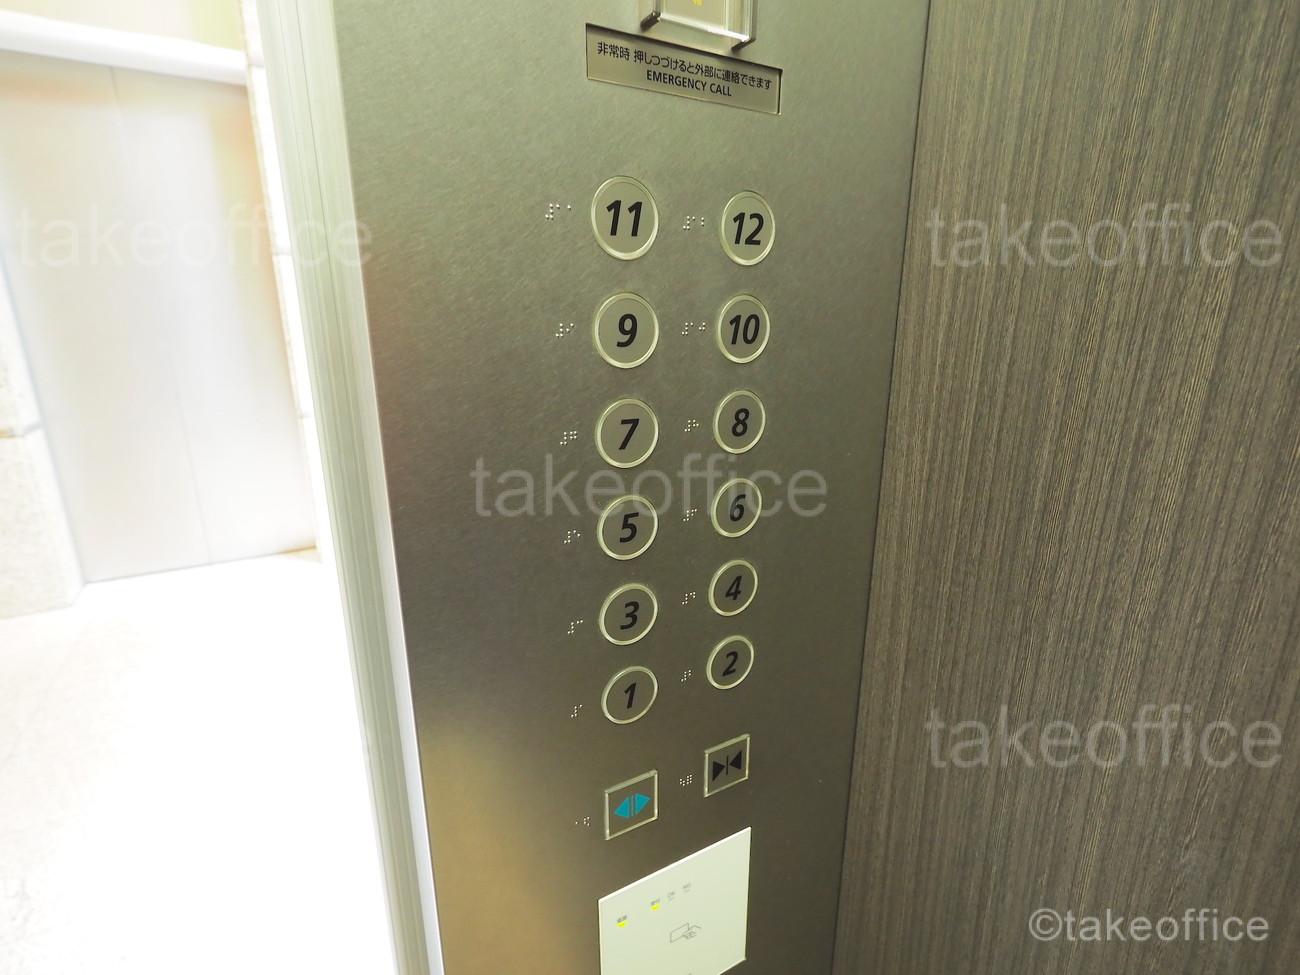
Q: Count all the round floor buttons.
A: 12